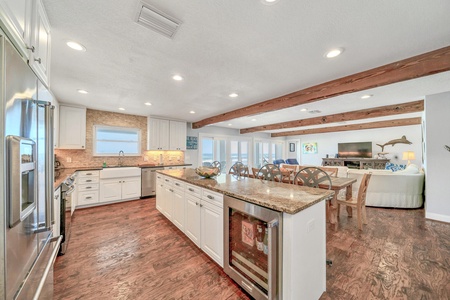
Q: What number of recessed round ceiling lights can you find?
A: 13